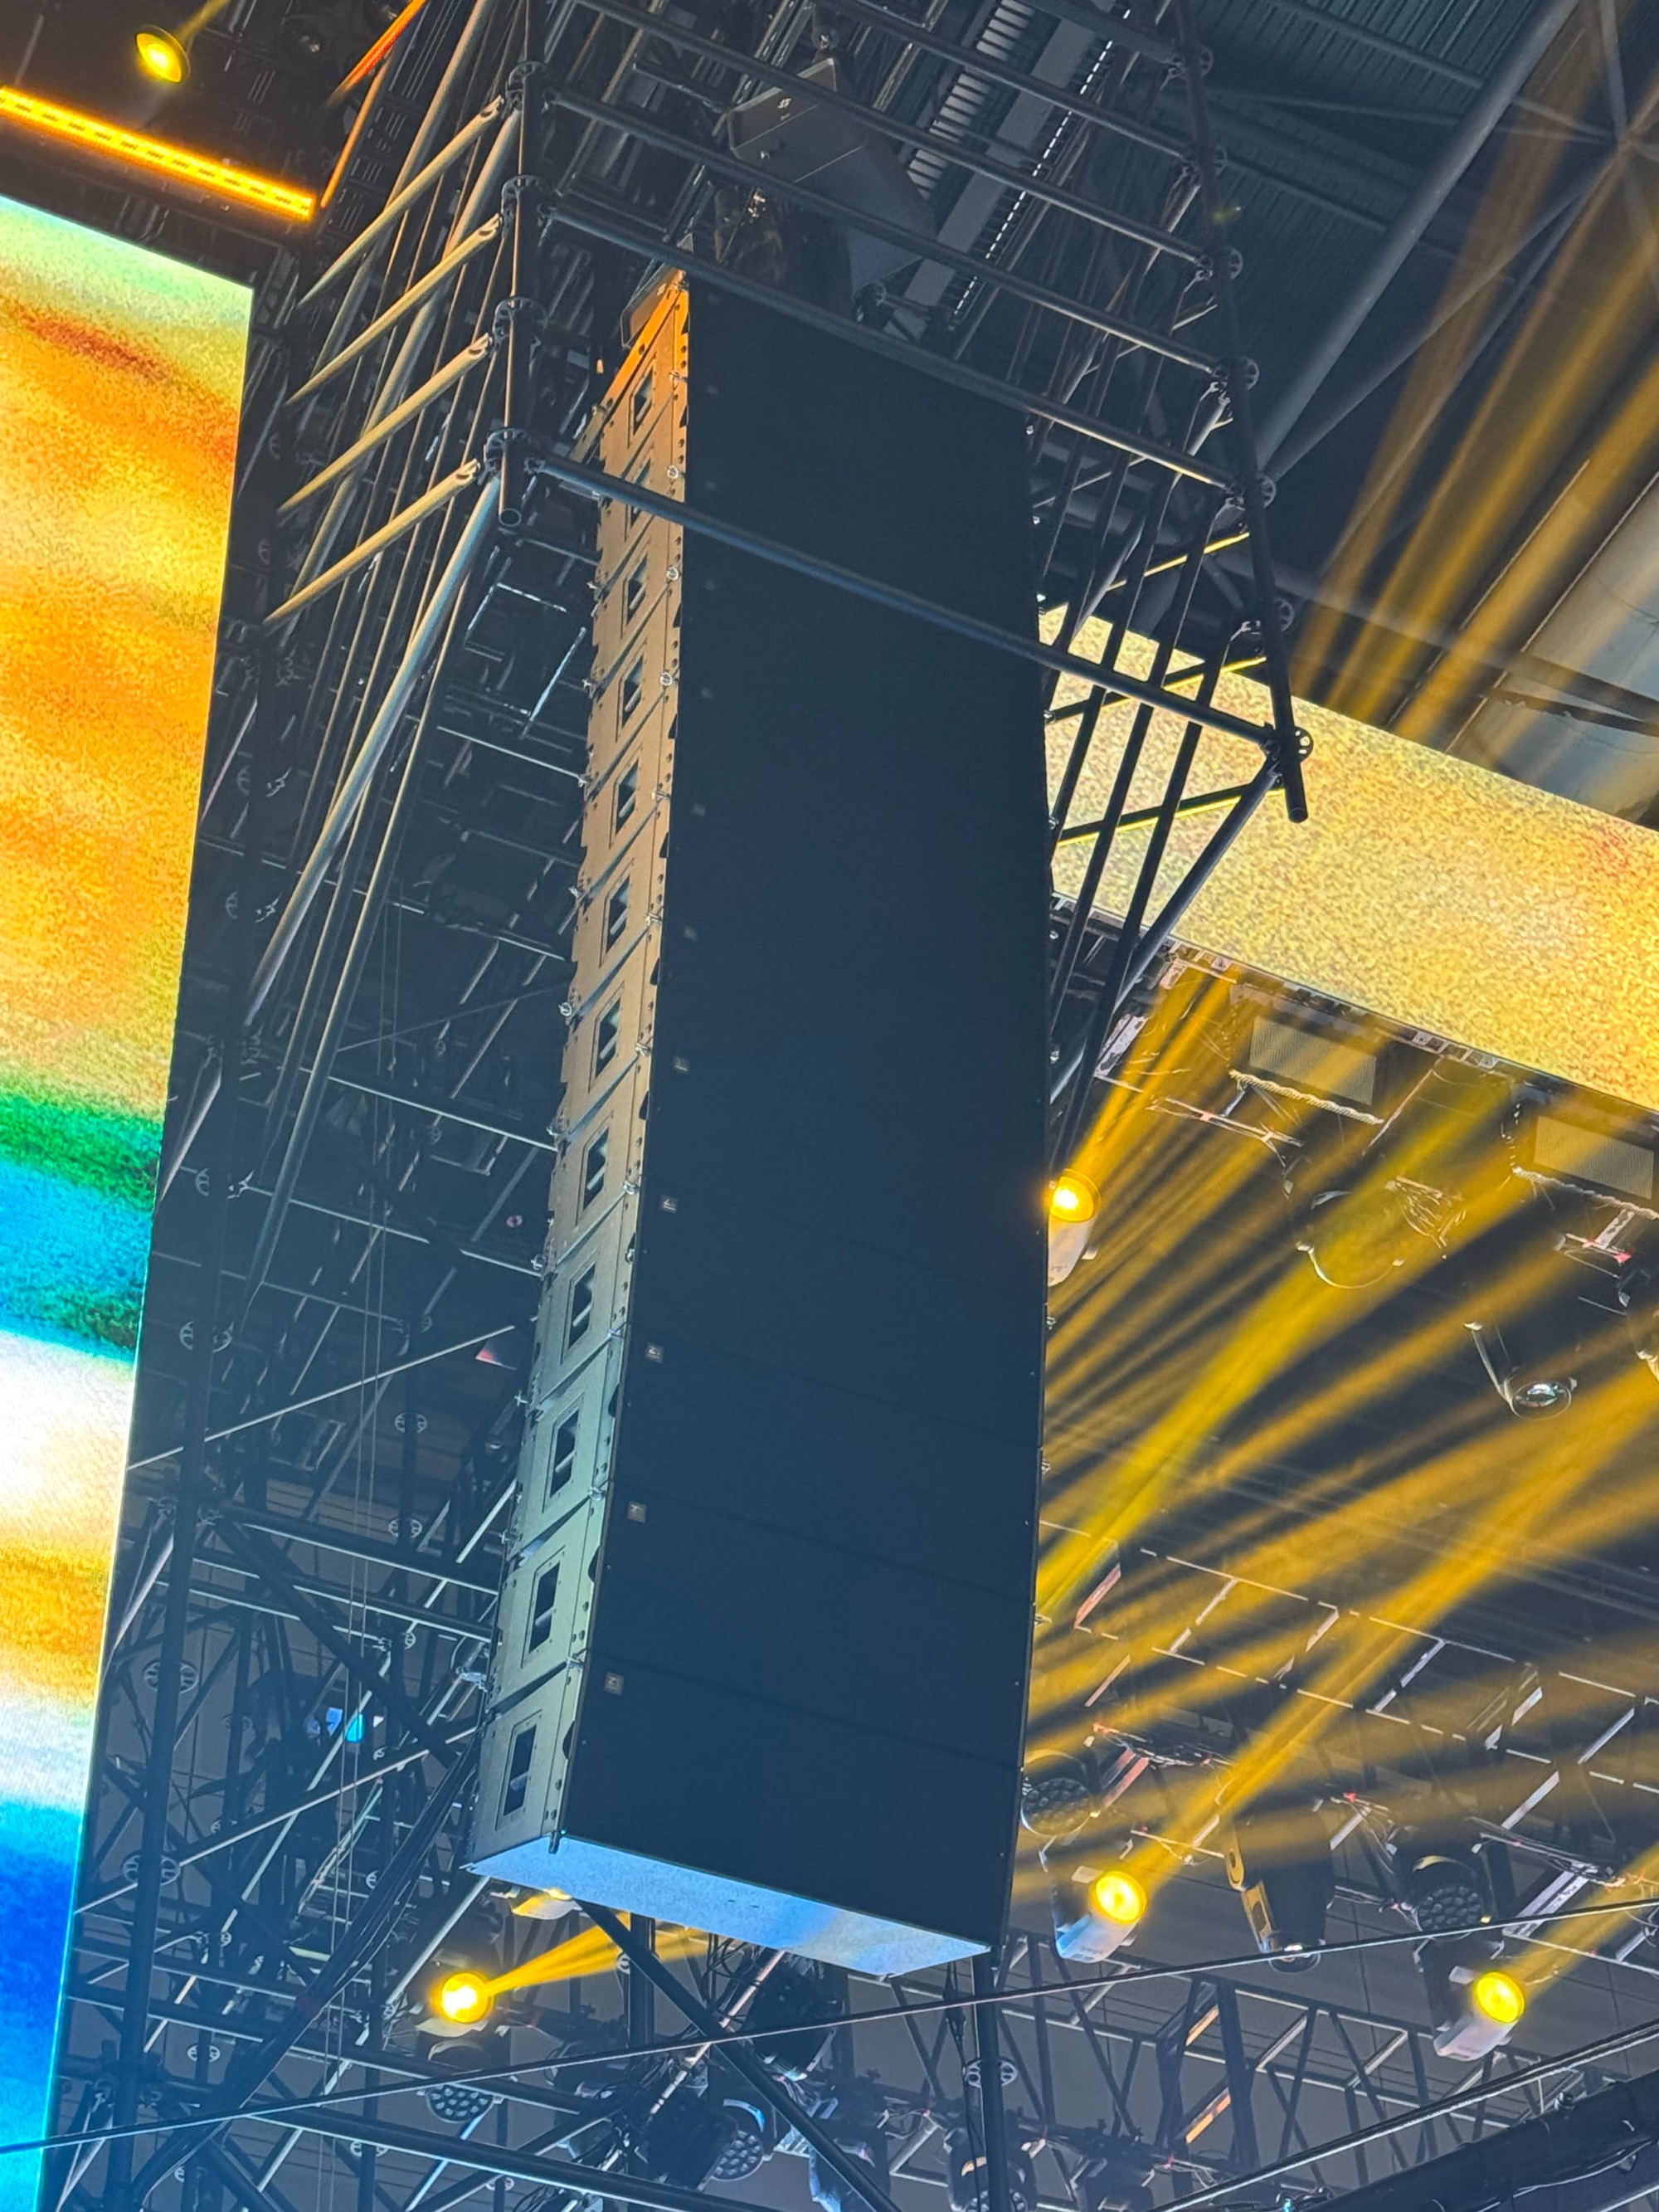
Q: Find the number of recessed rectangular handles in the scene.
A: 12